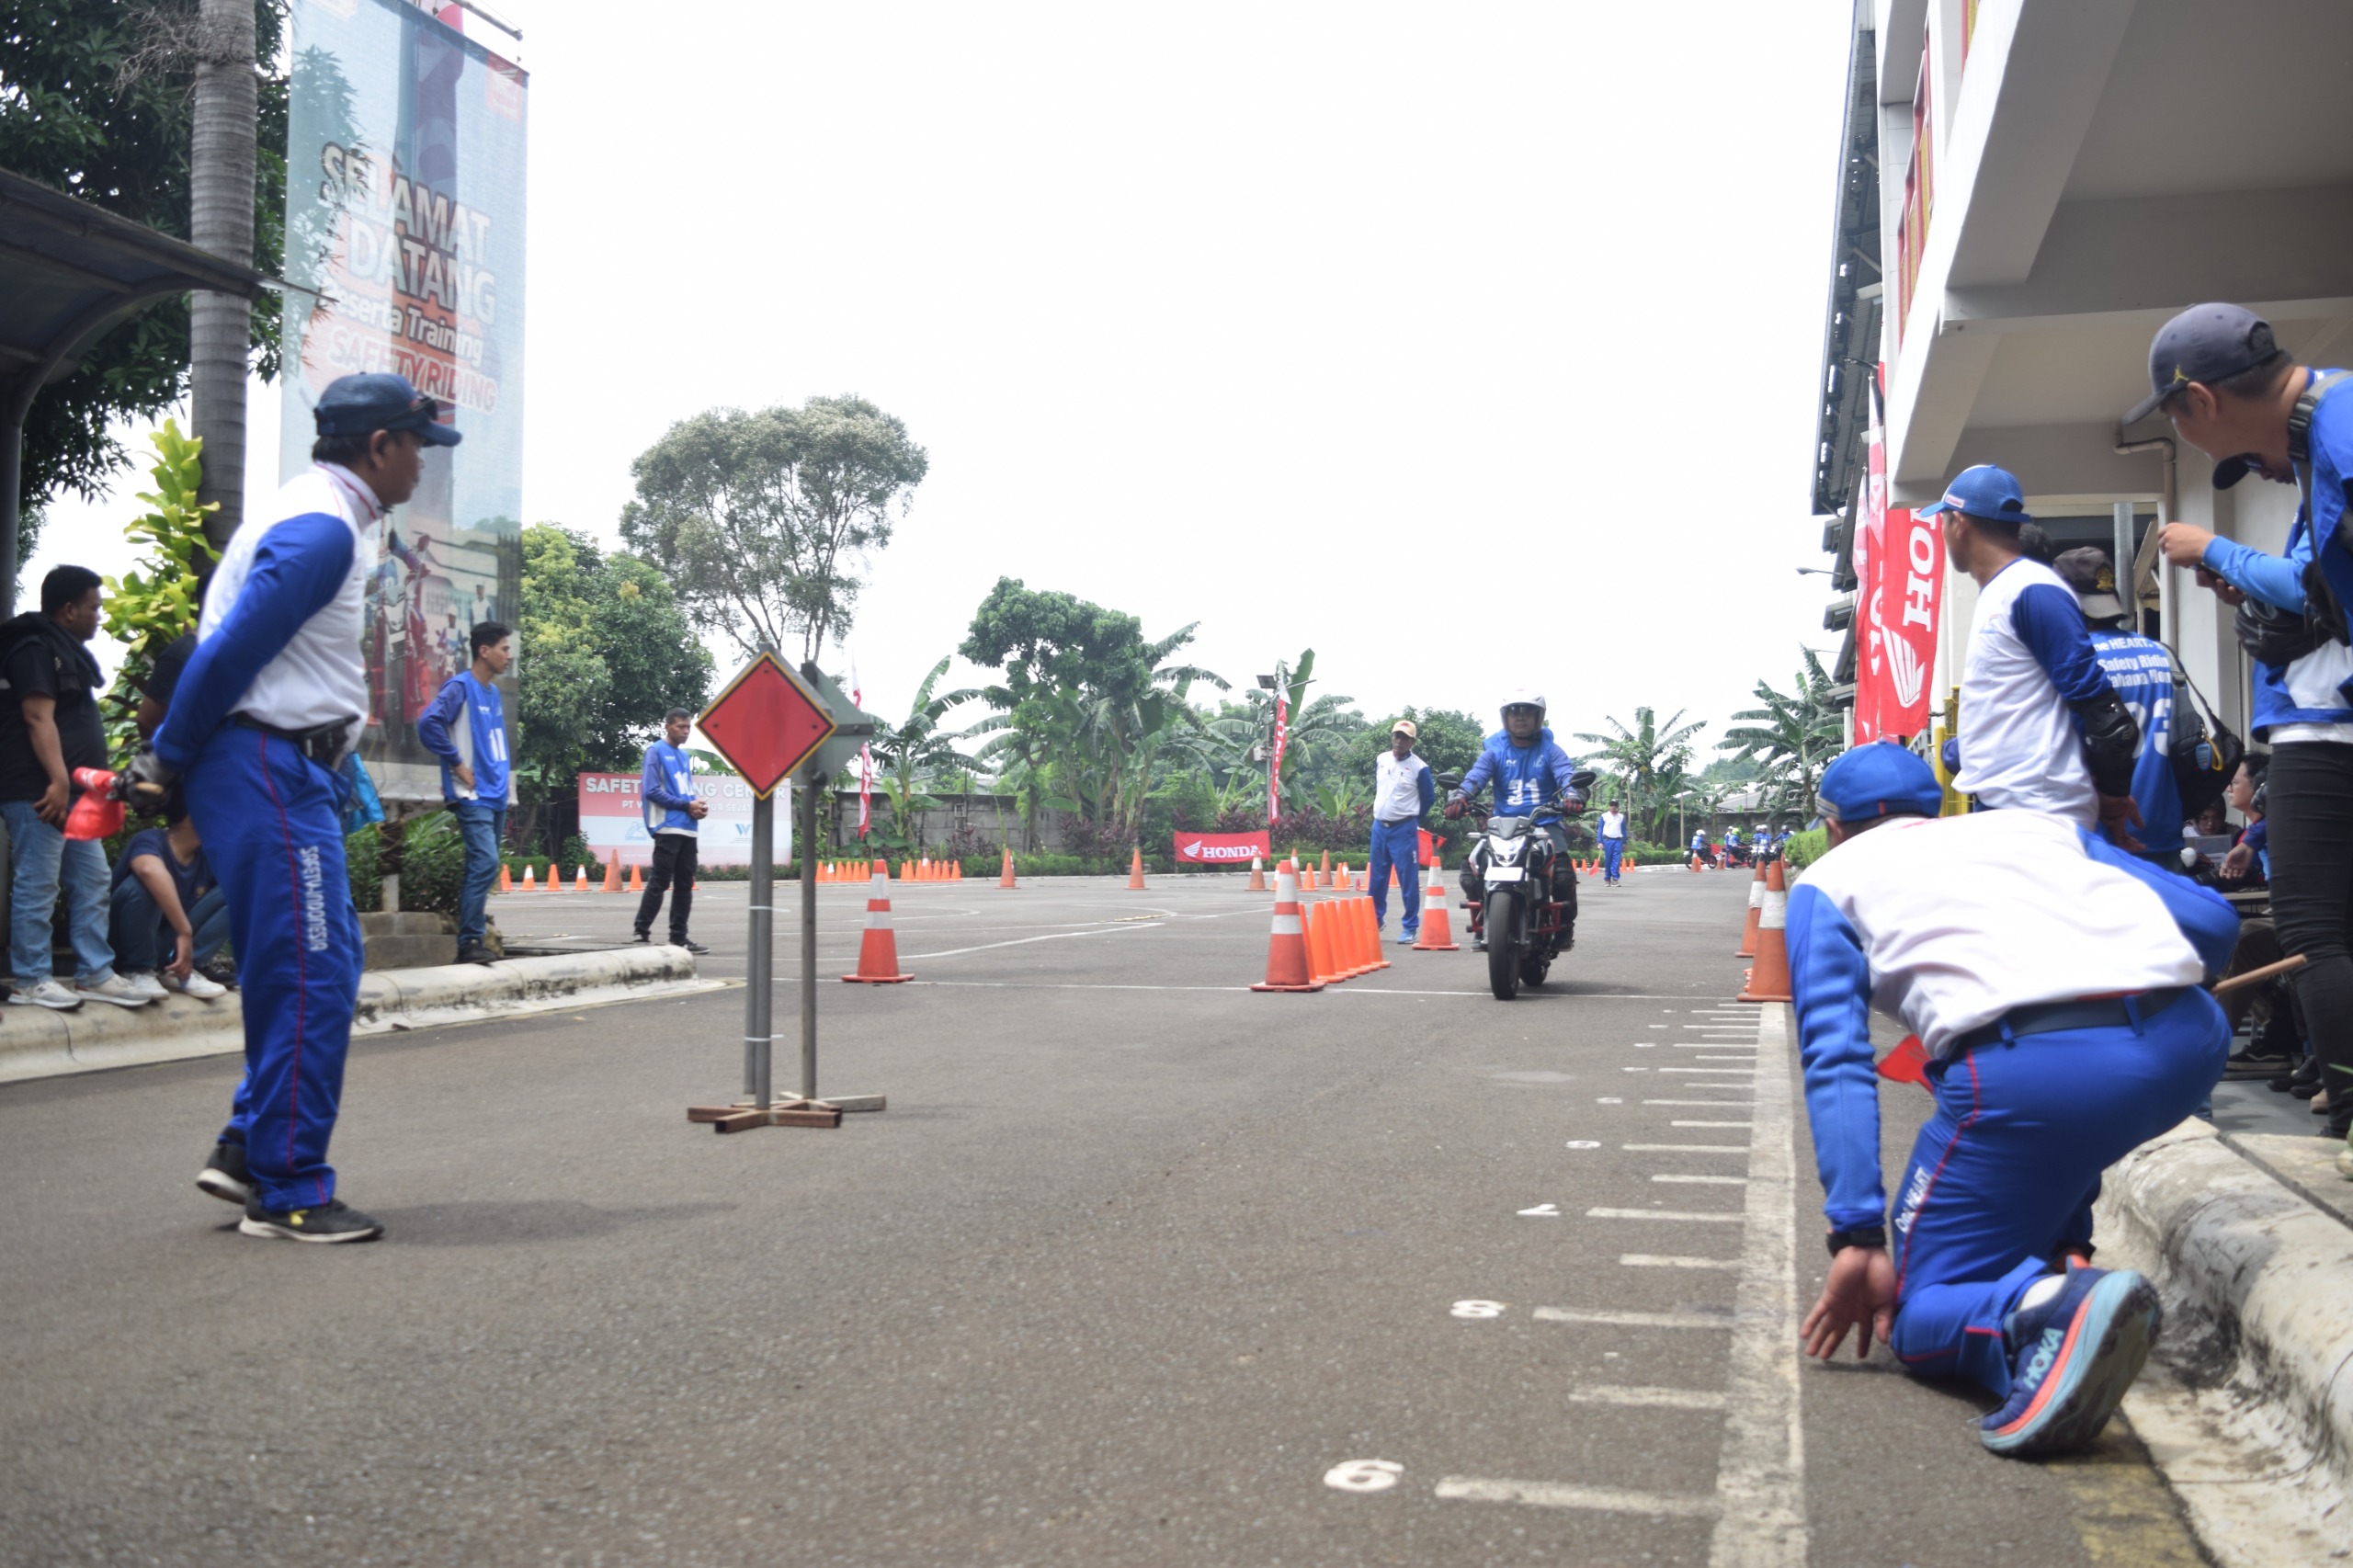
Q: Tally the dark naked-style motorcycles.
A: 1